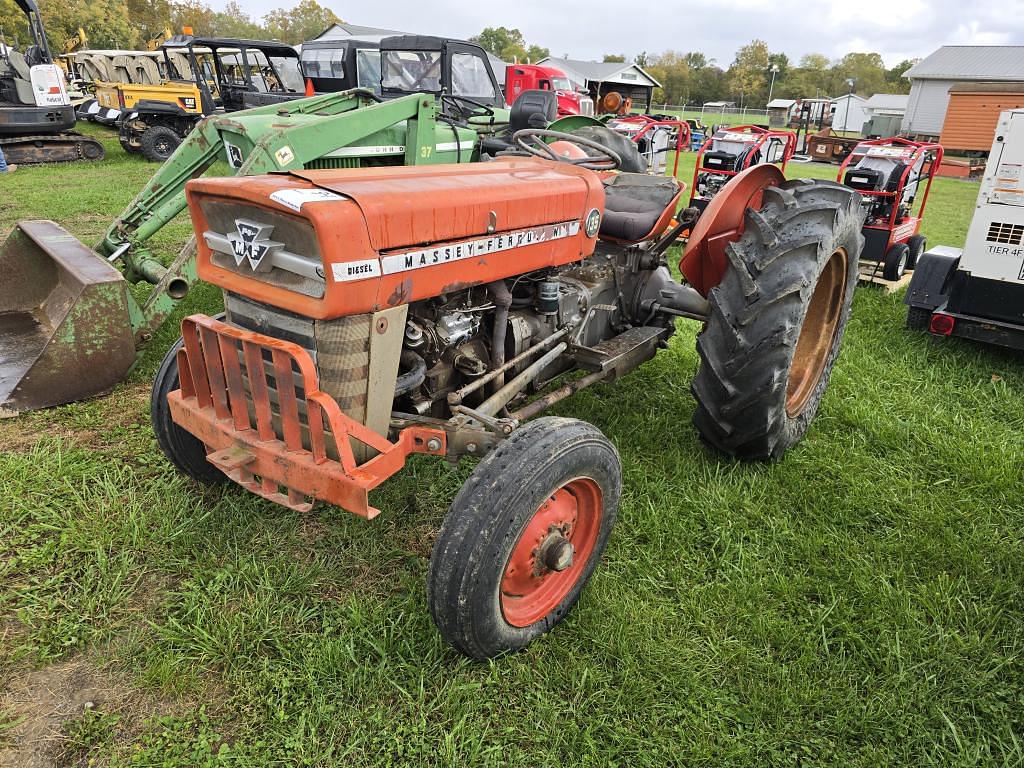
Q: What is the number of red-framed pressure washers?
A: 3